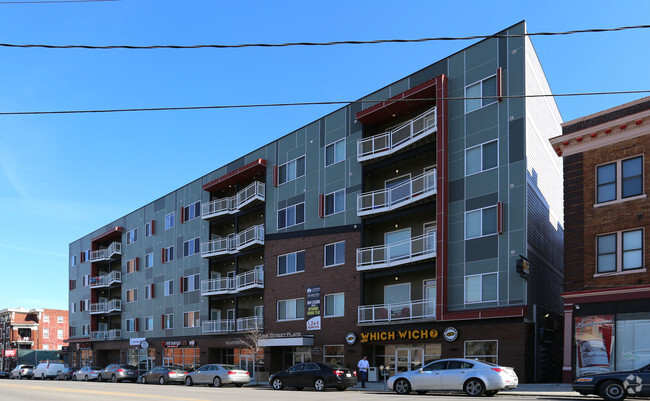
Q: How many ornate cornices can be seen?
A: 1